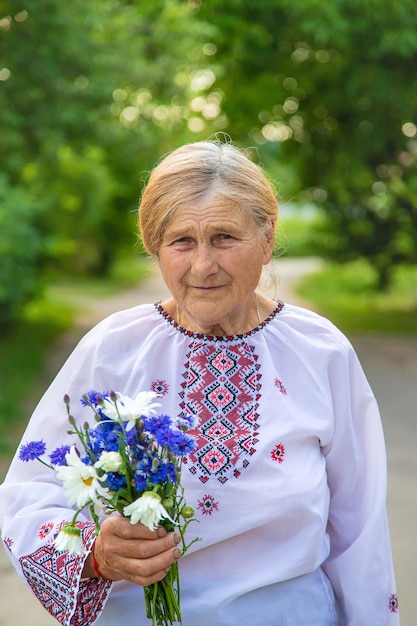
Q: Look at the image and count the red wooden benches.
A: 0